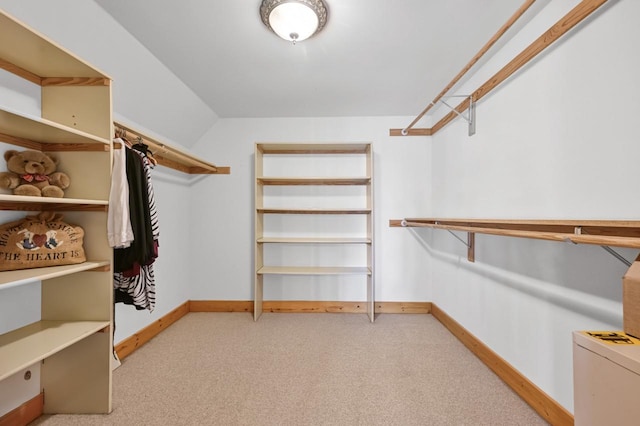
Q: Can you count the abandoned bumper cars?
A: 0